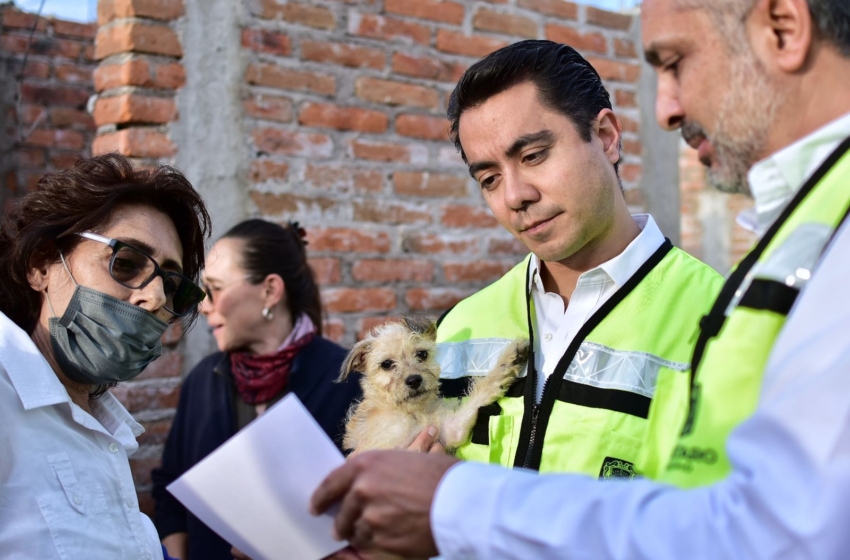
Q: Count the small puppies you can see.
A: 1